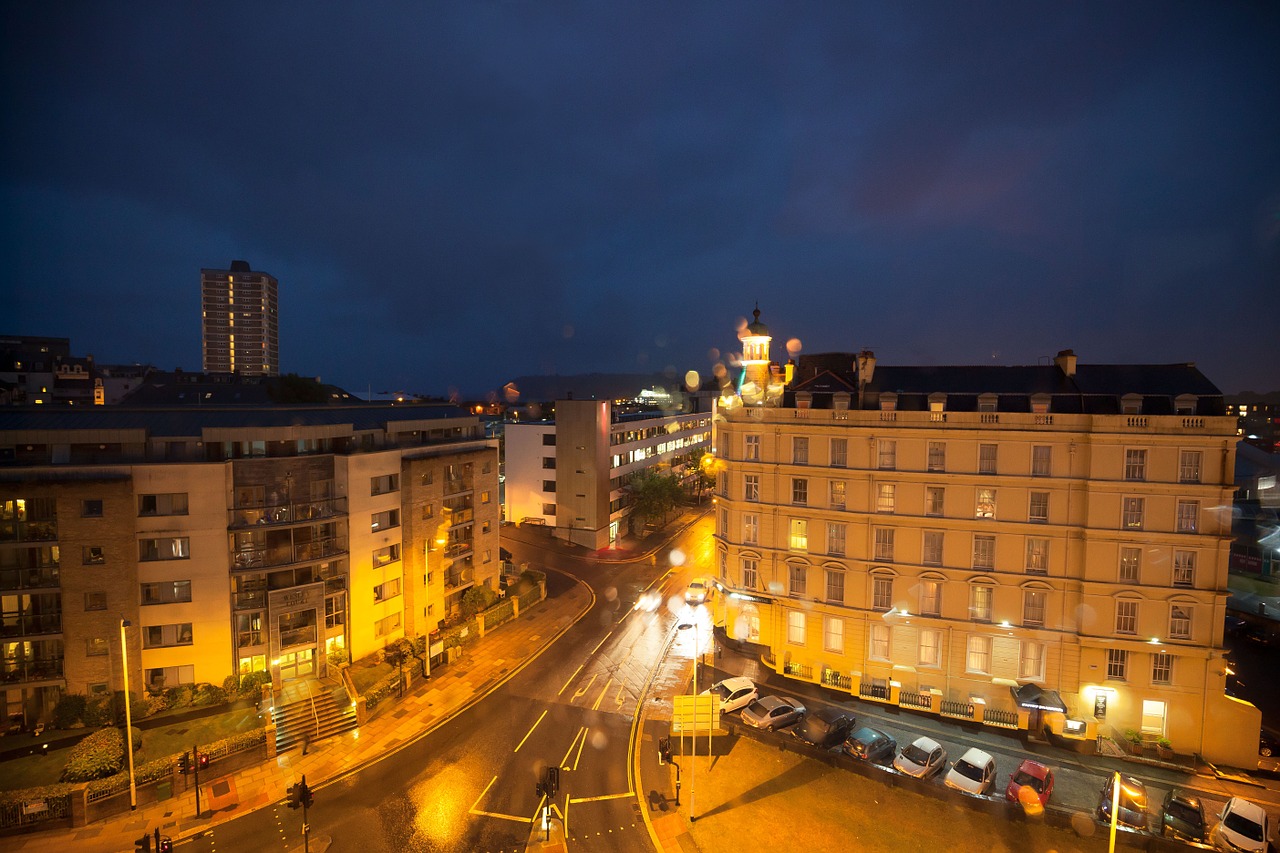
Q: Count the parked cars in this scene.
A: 10